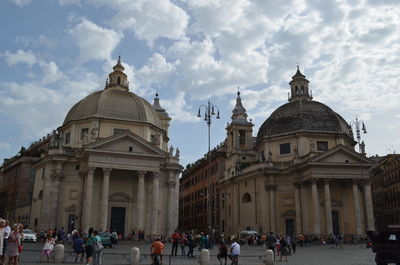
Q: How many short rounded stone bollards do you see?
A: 4